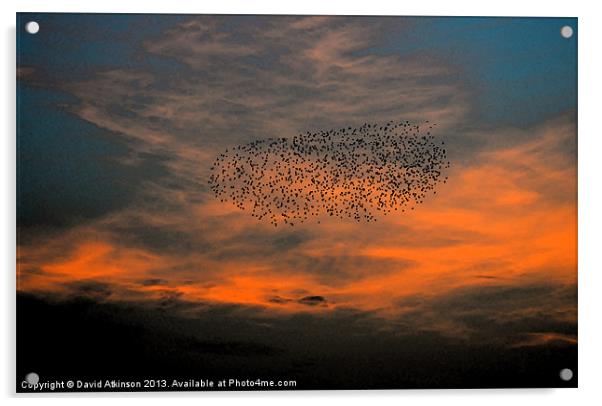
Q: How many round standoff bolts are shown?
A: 4